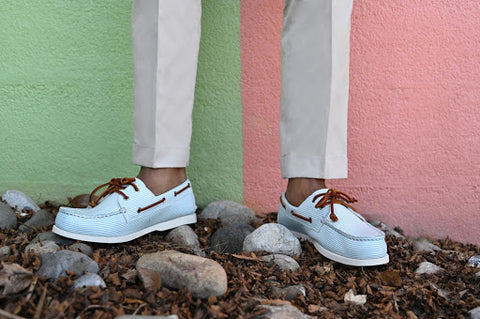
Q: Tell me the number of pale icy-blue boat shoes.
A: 2